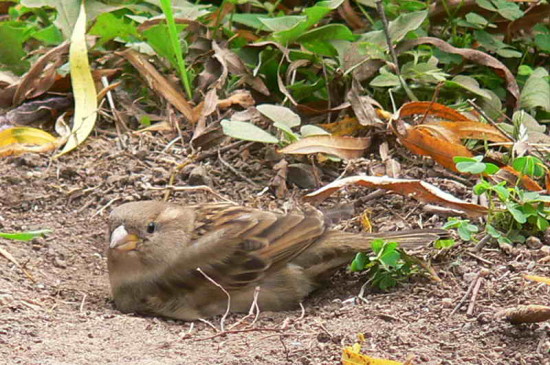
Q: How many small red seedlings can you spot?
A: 0